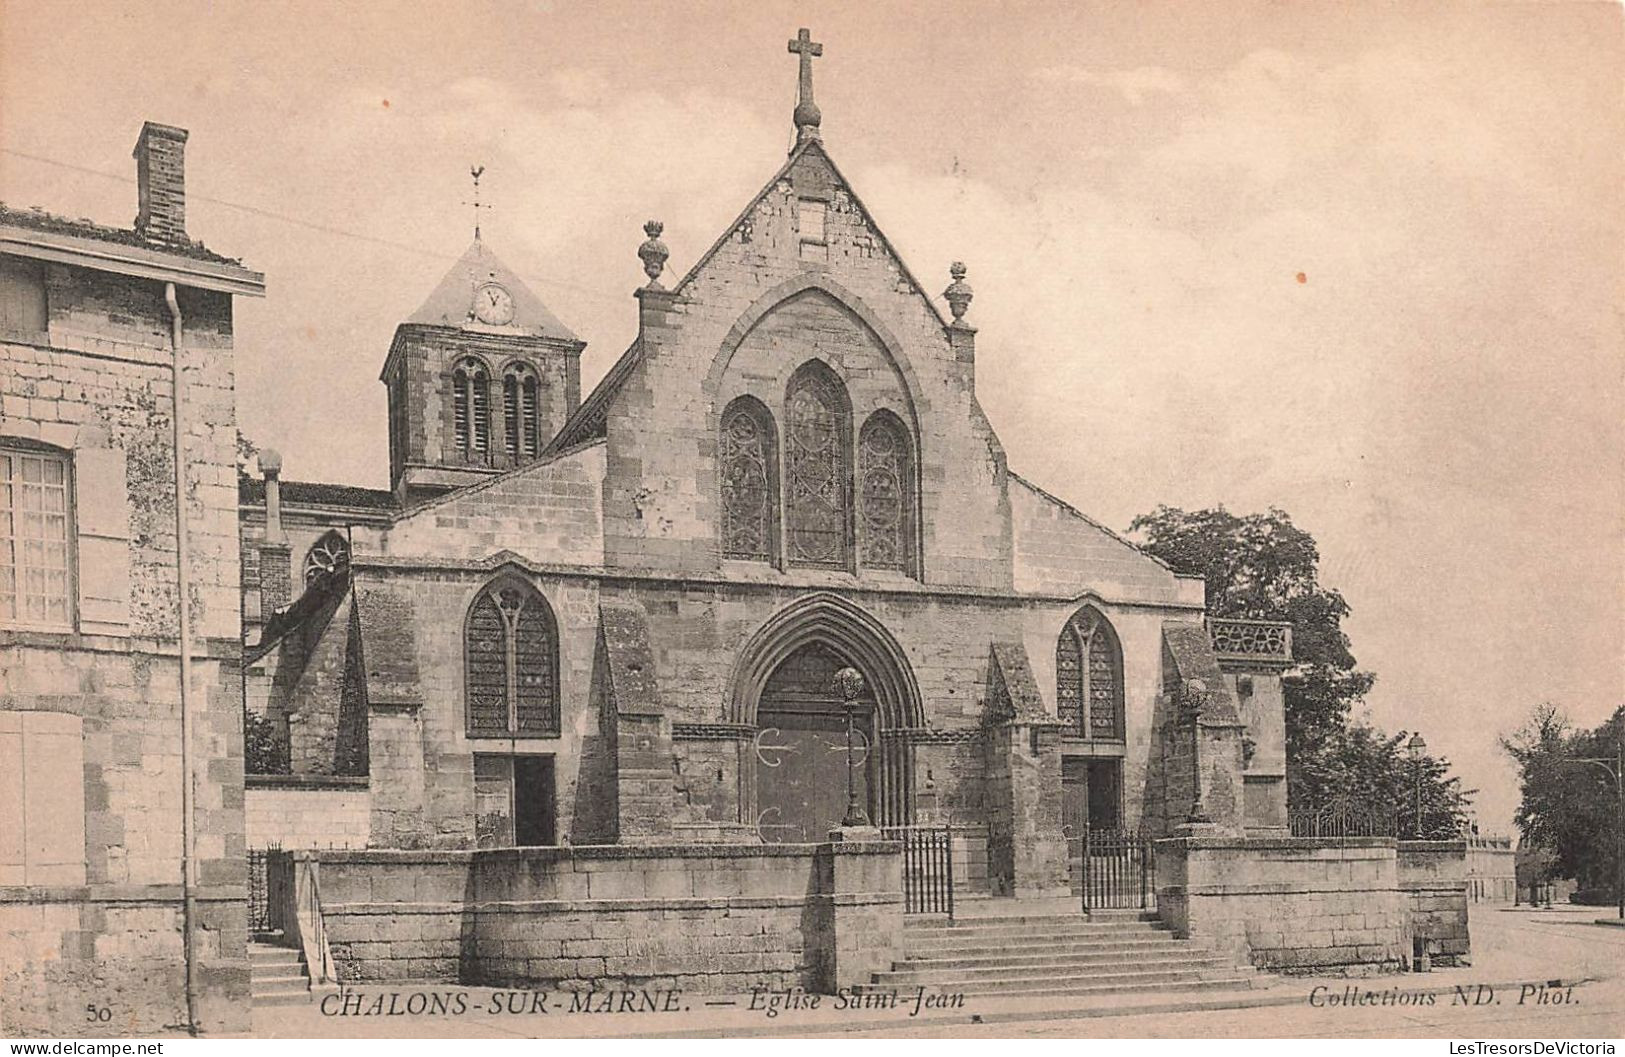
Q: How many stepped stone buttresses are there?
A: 4